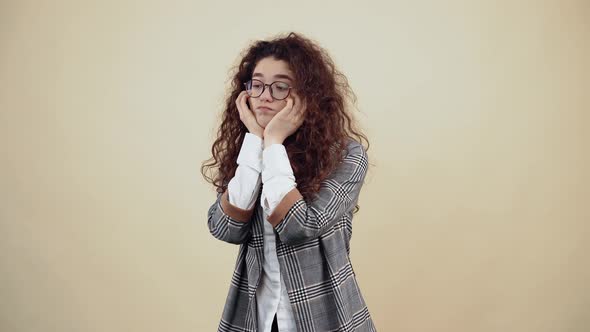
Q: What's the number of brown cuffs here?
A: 2